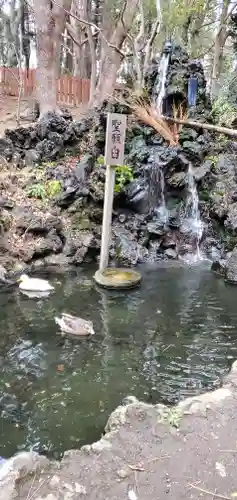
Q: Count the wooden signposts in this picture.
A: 1